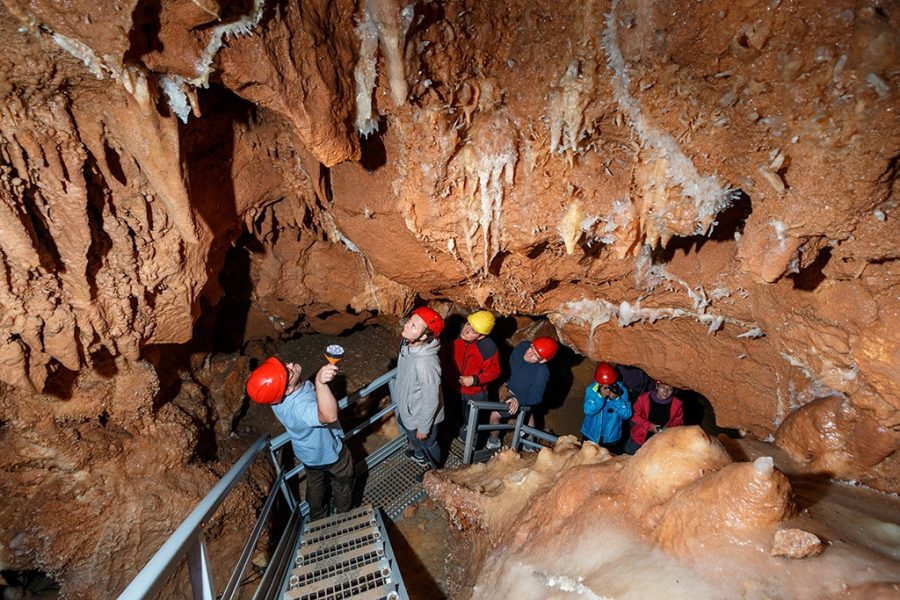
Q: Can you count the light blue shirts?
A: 1